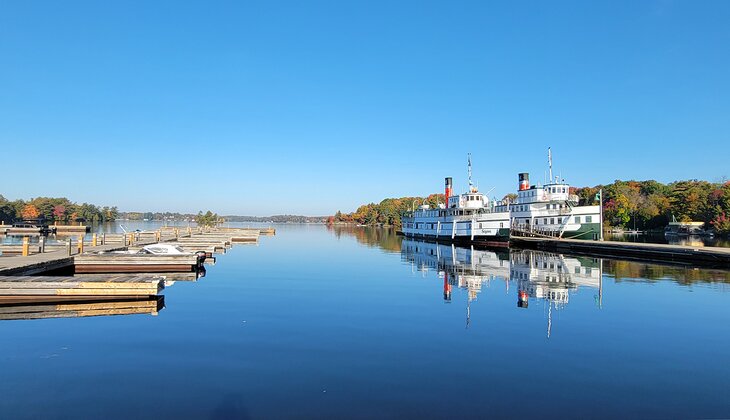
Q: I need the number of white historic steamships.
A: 2